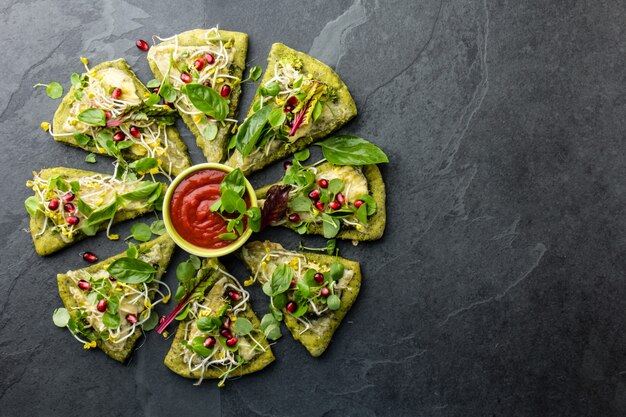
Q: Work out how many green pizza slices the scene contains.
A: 8